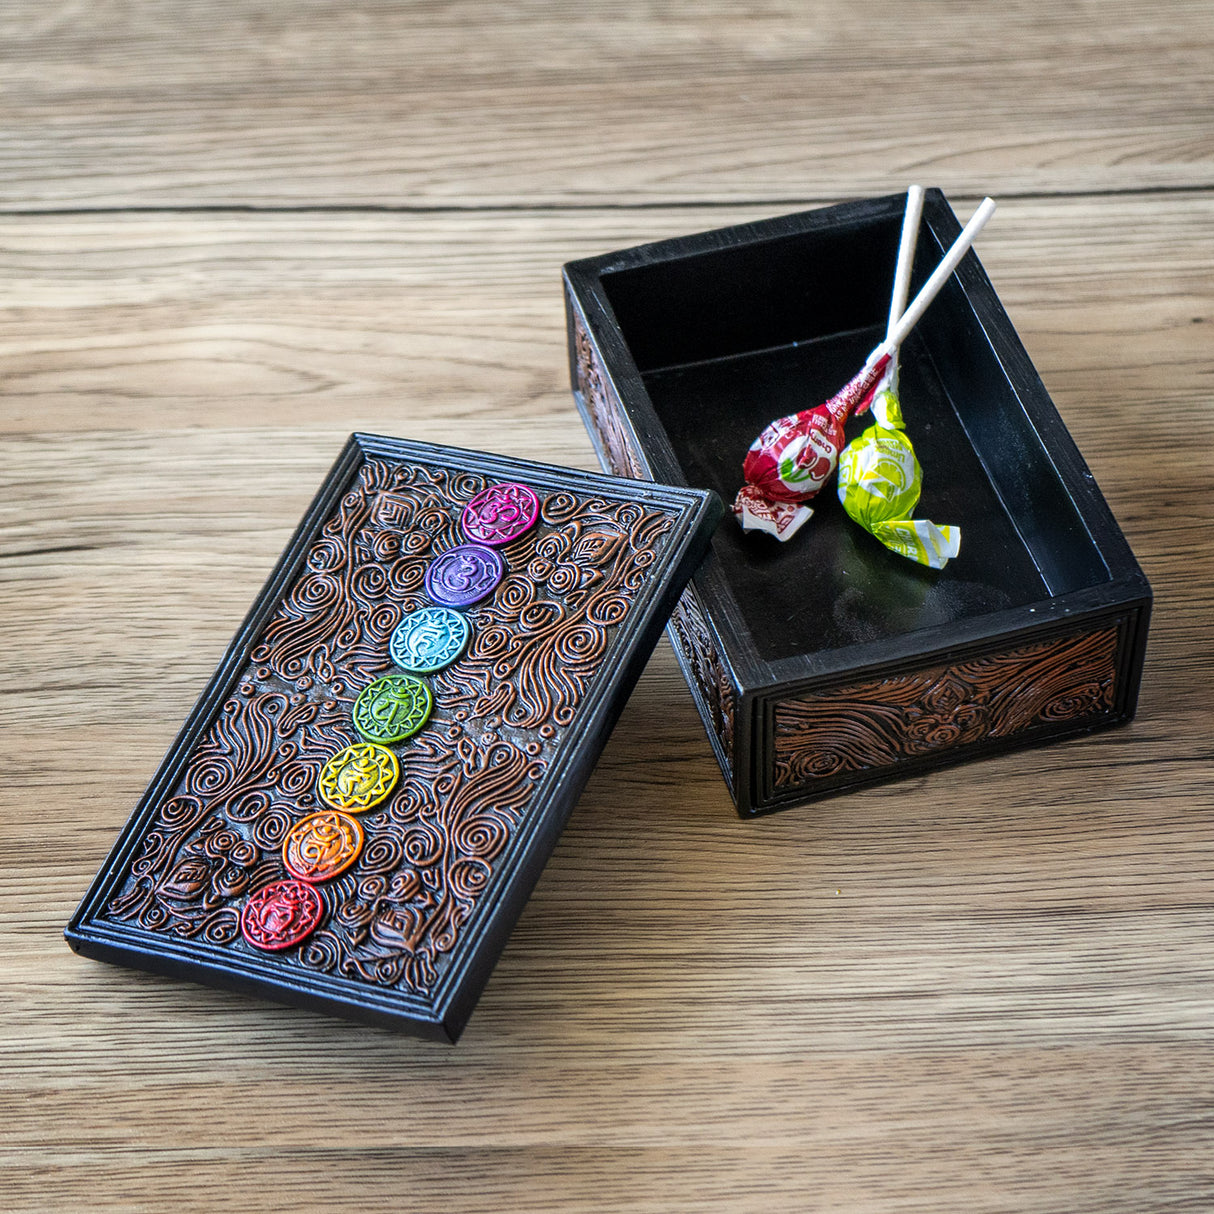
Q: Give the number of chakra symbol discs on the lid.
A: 7